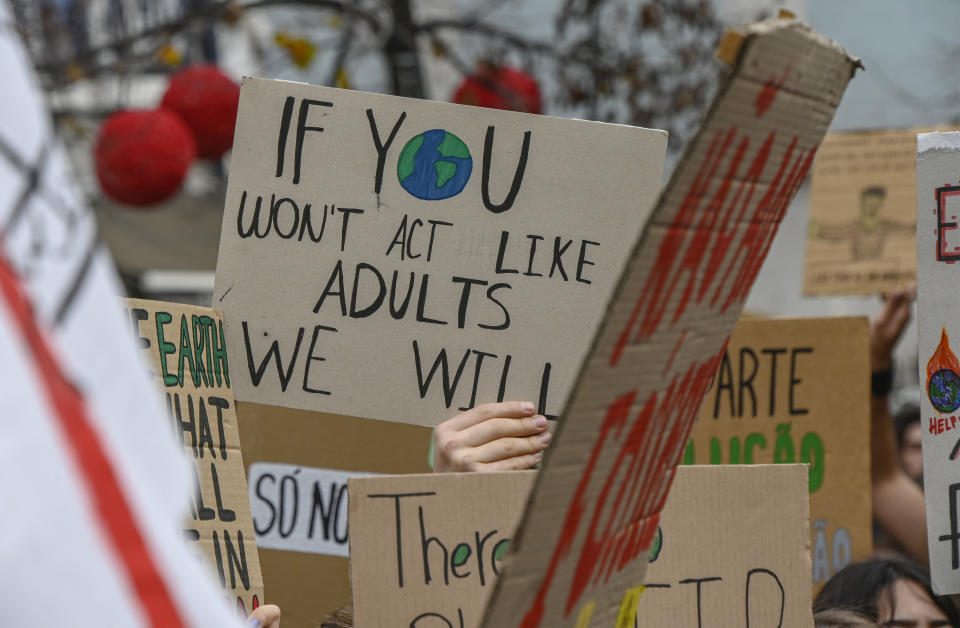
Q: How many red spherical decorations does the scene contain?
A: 3